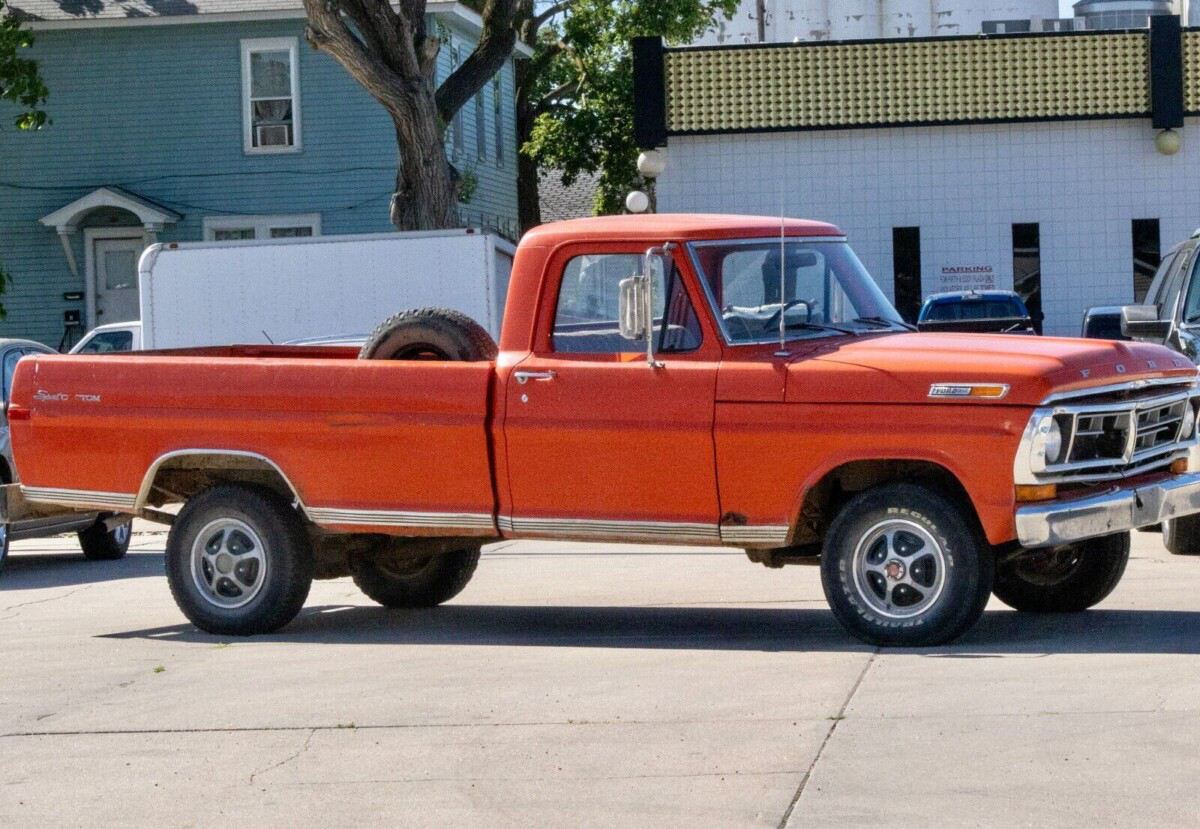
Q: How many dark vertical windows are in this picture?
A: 3